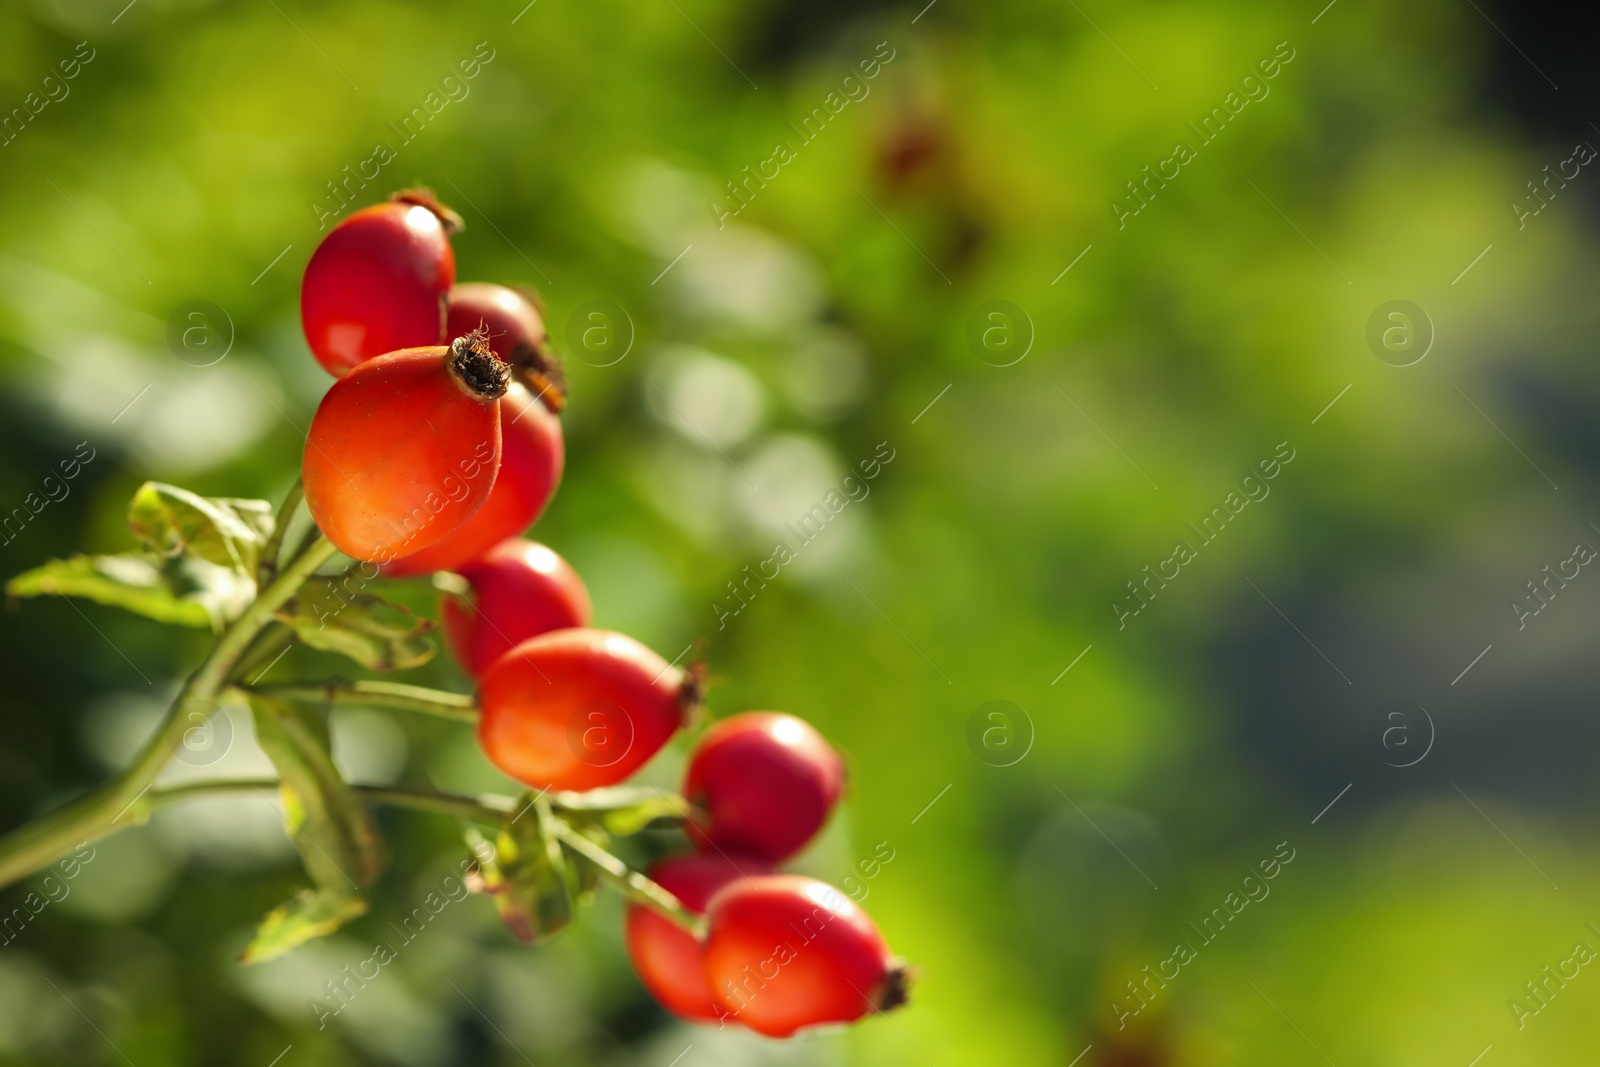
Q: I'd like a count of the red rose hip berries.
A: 9